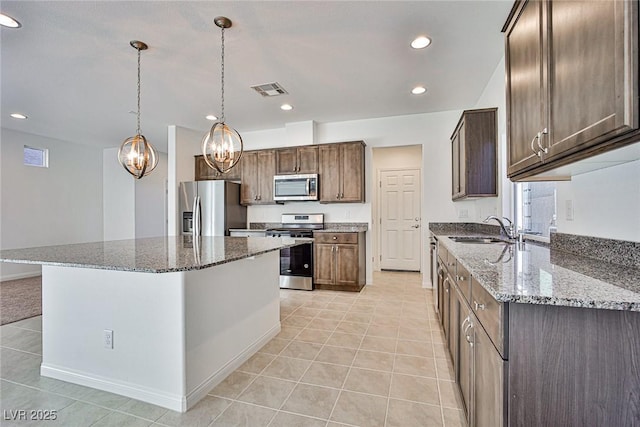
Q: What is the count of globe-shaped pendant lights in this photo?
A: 2